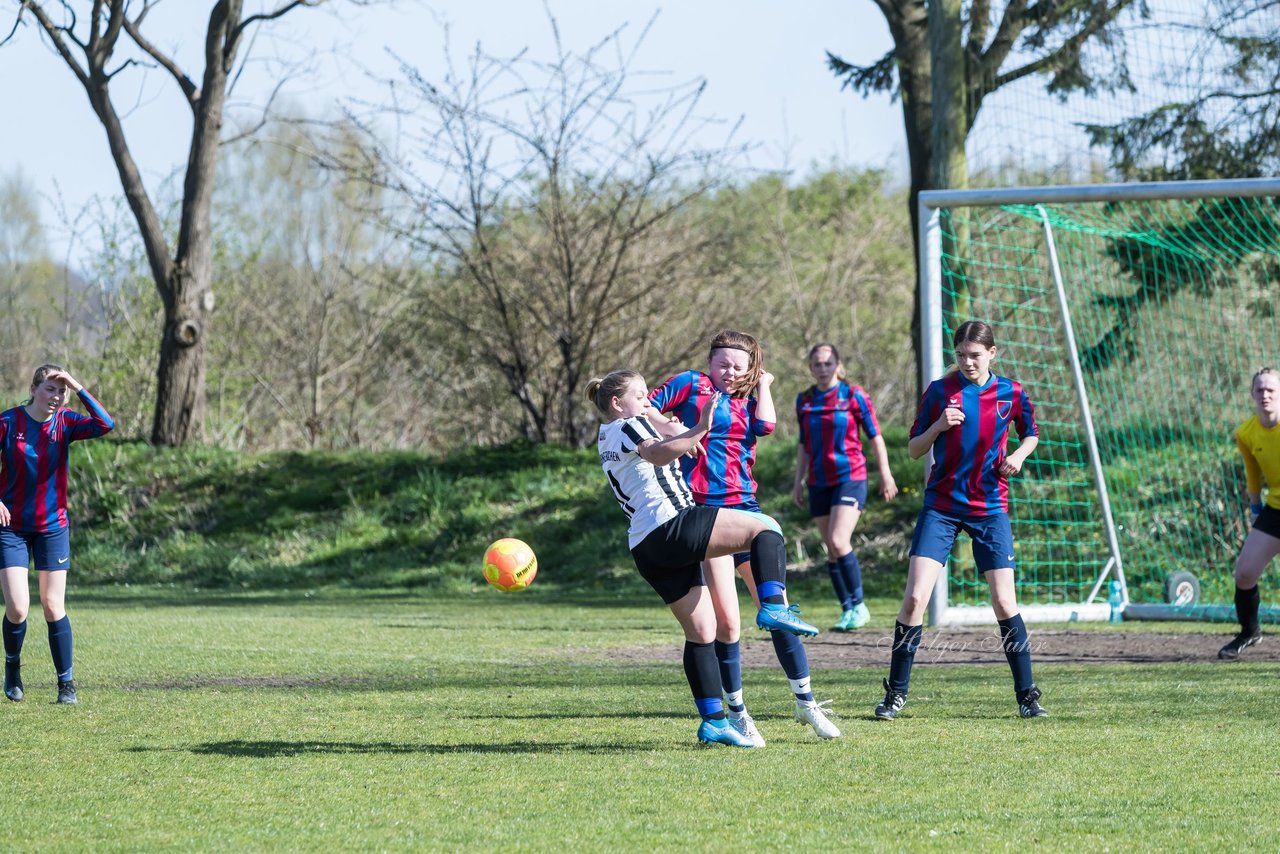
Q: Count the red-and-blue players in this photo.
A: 4